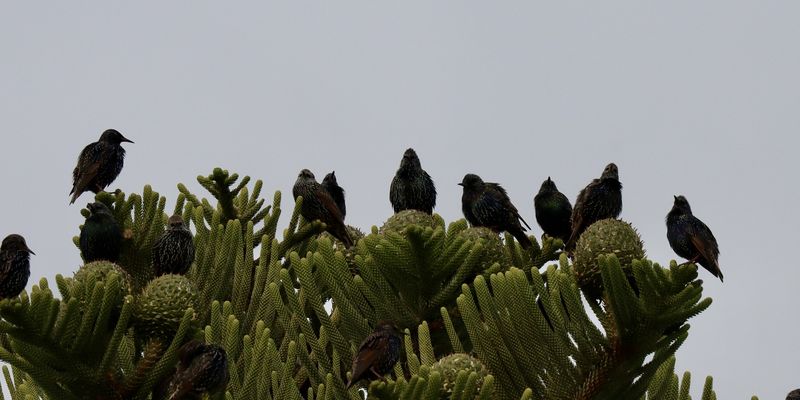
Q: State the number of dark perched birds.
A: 13